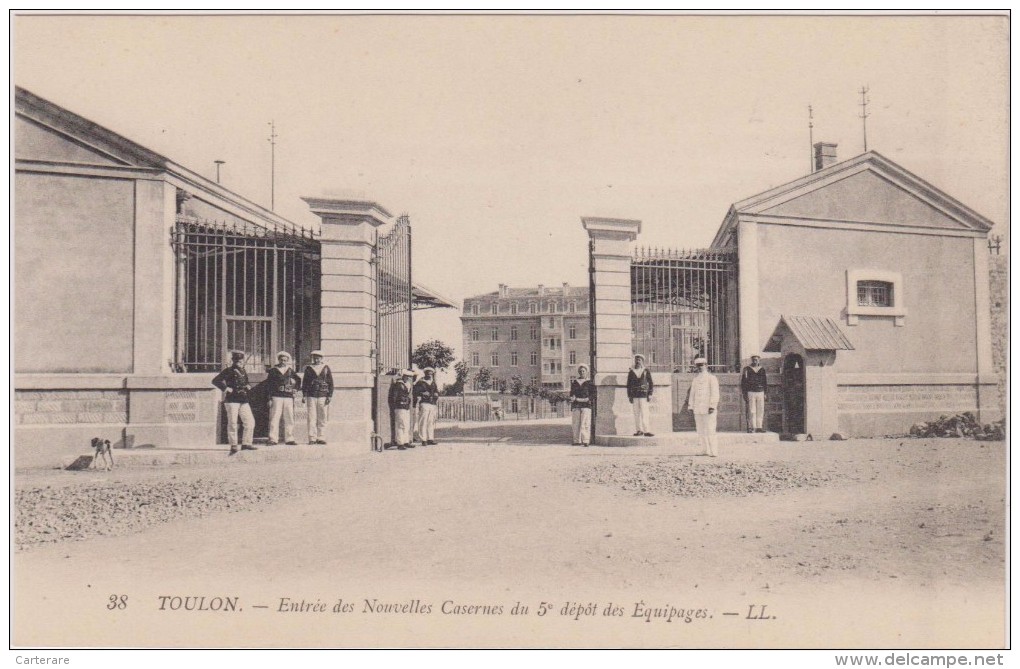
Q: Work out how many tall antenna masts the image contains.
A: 3